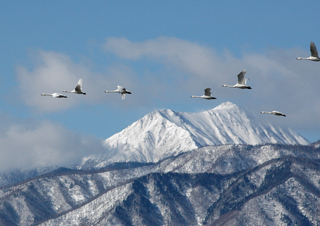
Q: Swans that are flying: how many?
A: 7